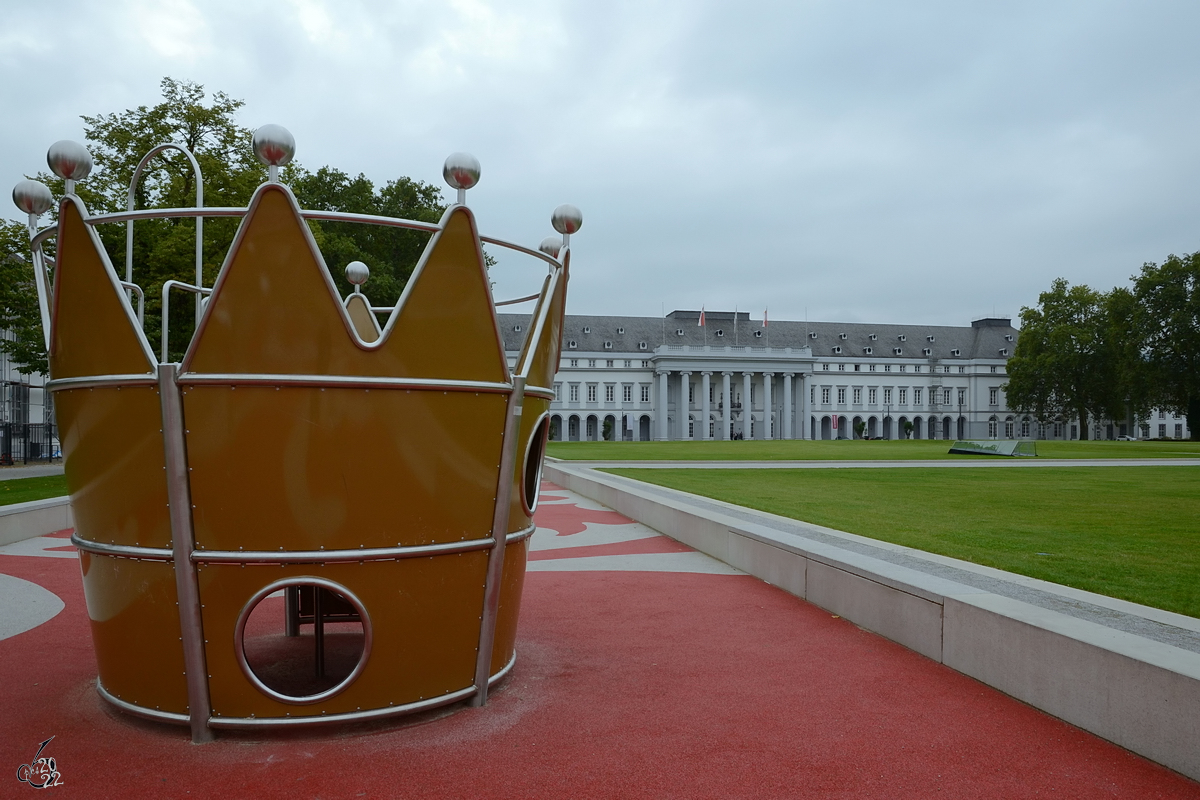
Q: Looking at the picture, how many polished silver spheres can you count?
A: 7